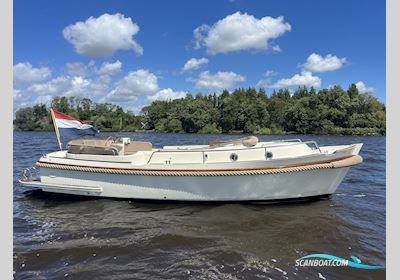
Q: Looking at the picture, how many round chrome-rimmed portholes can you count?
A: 2